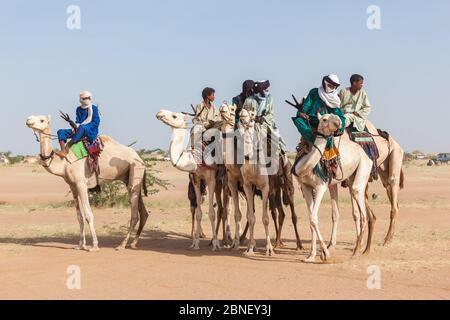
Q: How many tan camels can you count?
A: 6